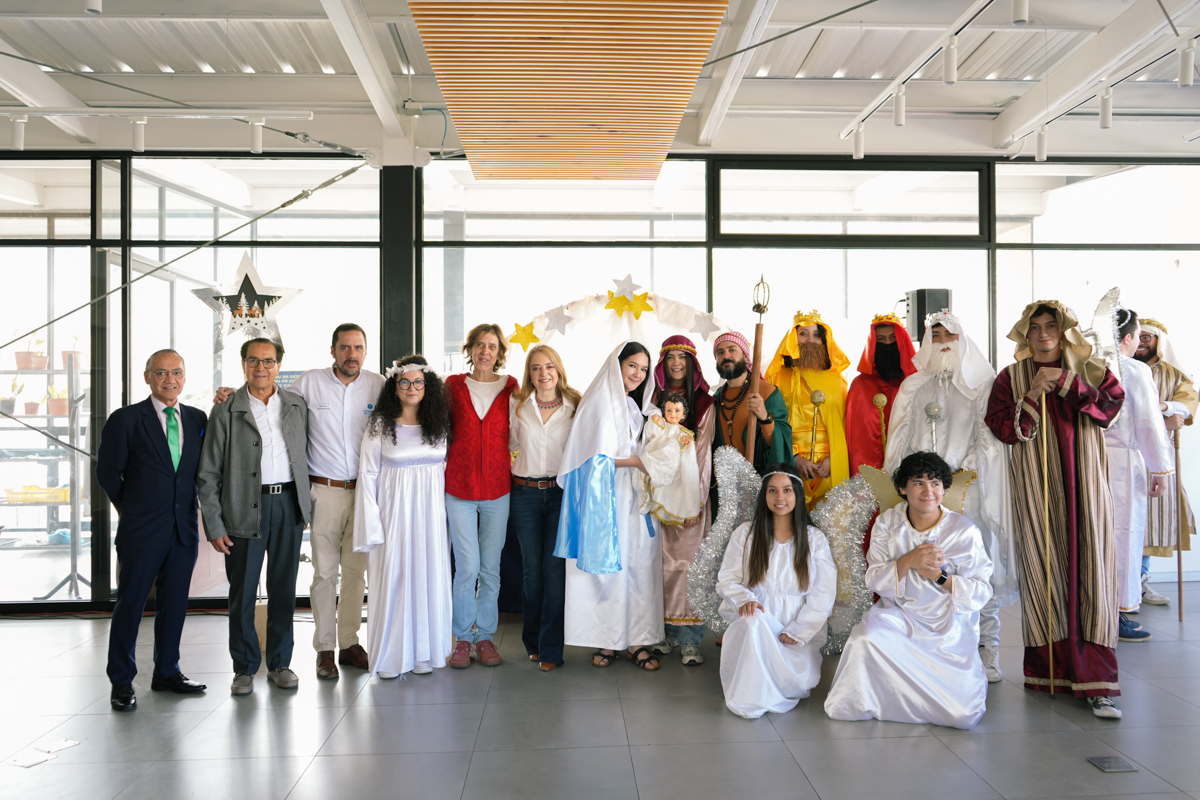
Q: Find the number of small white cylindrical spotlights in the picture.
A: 11